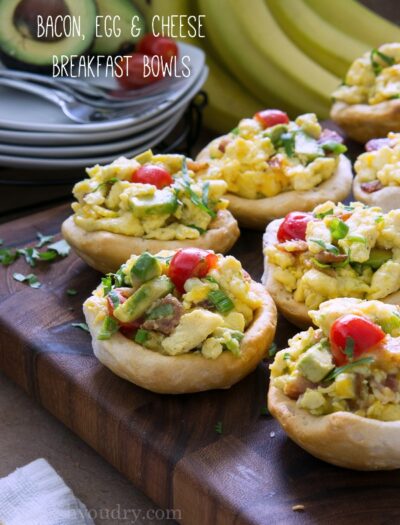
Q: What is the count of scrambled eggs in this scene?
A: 7